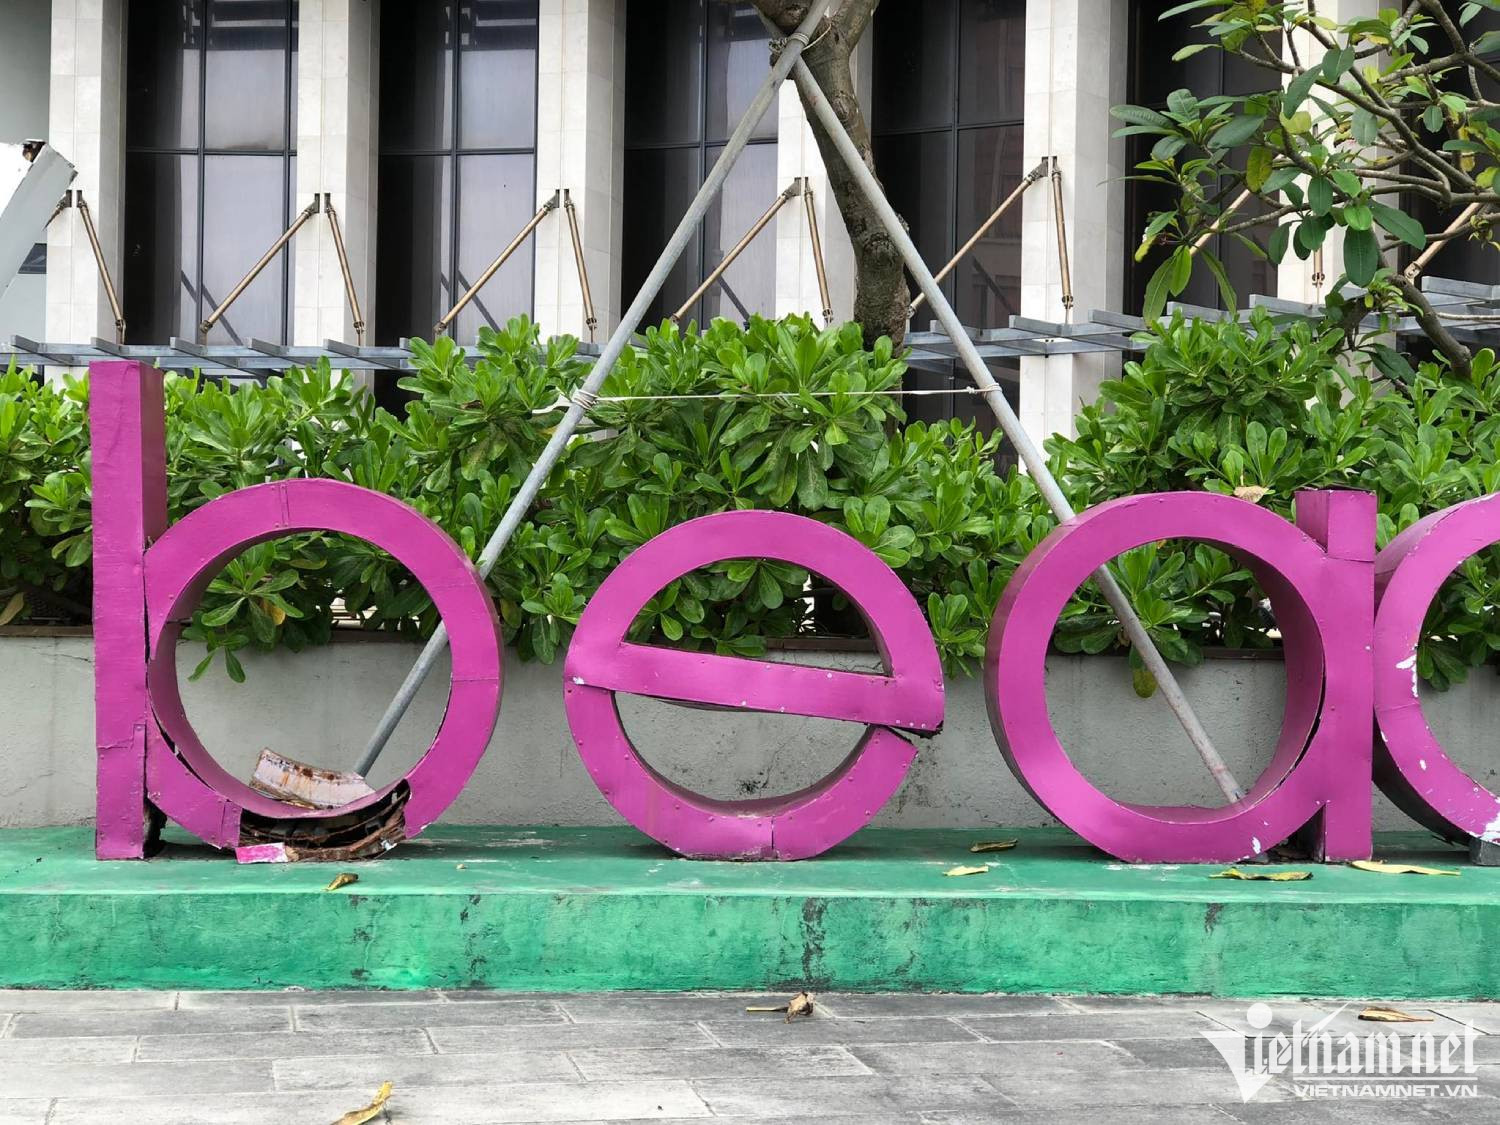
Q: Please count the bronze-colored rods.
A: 13